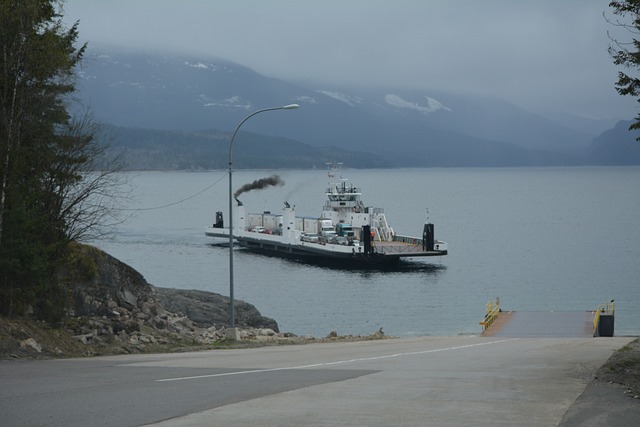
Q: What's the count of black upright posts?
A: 3